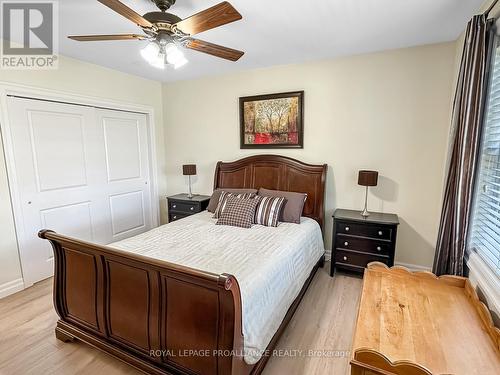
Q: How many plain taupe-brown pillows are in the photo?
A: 2